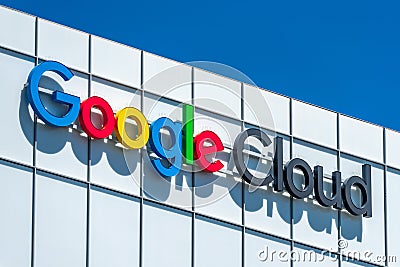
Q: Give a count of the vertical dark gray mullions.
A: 8